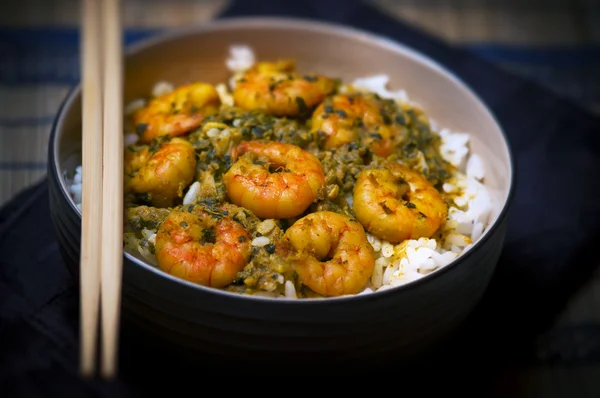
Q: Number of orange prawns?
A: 8